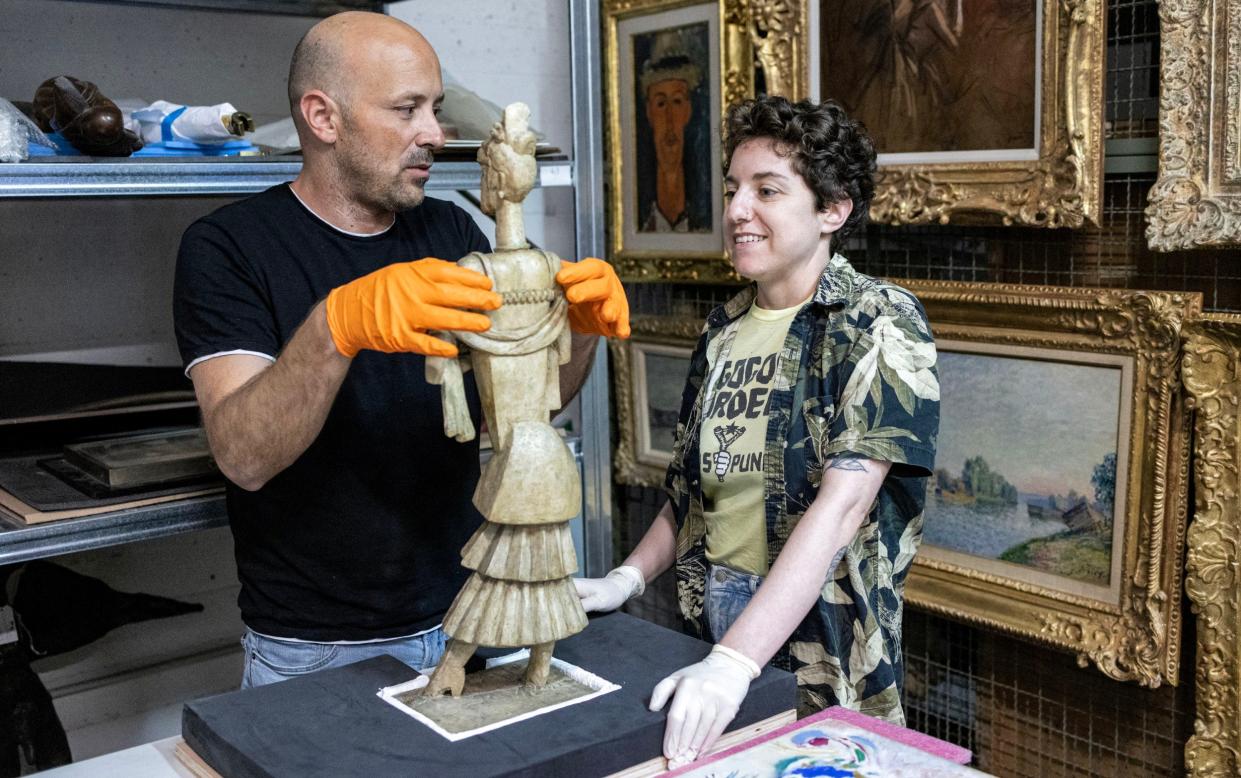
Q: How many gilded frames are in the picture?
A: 6